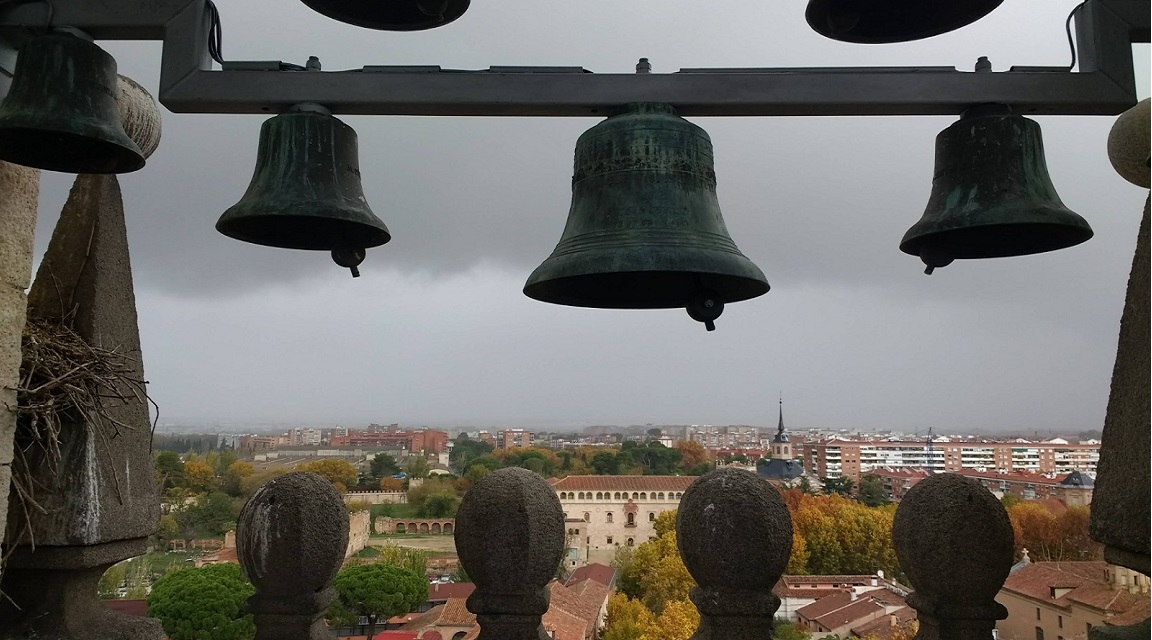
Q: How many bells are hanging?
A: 6